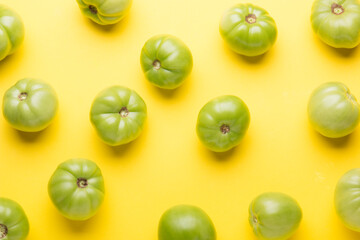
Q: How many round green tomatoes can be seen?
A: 14